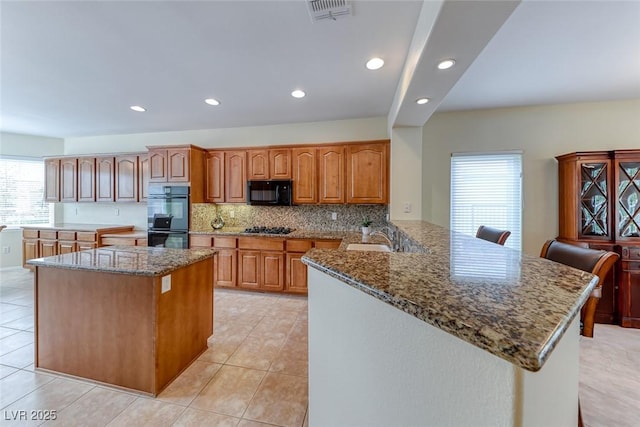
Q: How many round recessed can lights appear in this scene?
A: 6